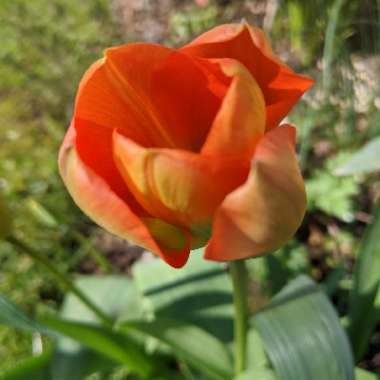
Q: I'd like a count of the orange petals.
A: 6